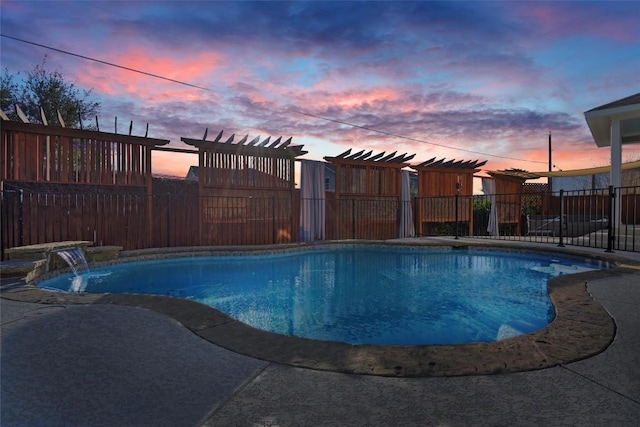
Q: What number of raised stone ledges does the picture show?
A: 1